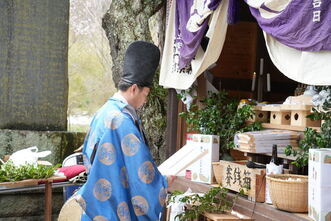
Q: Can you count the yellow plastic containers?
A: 0